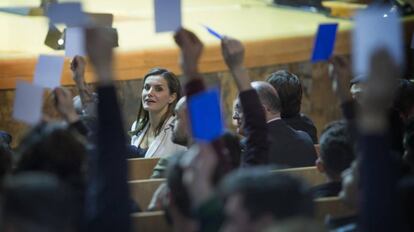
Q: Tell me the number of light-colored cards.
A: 6